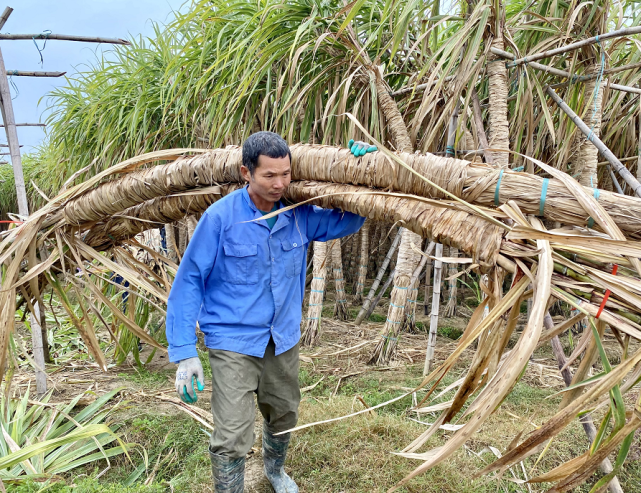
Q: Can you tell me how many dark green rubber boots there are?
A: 2